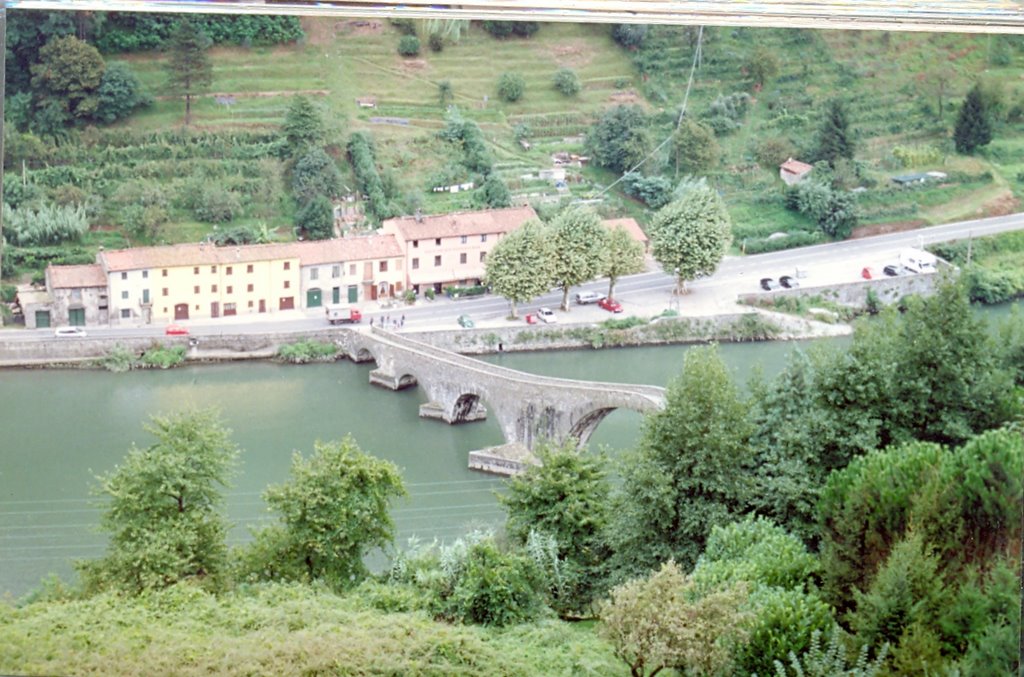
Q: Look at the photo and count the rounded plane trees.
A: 4